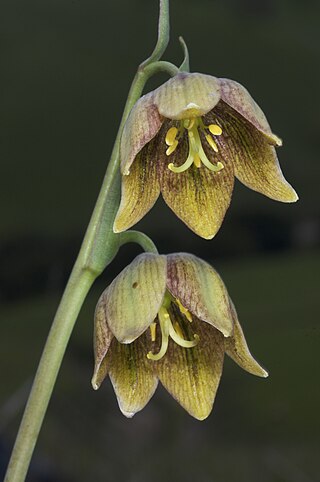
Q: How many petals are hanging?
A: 12